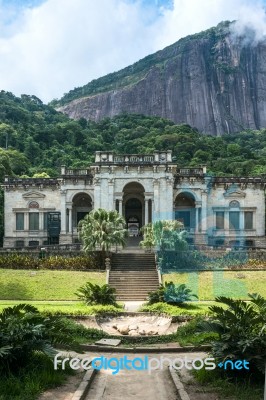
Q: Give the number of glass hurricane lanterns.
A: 0